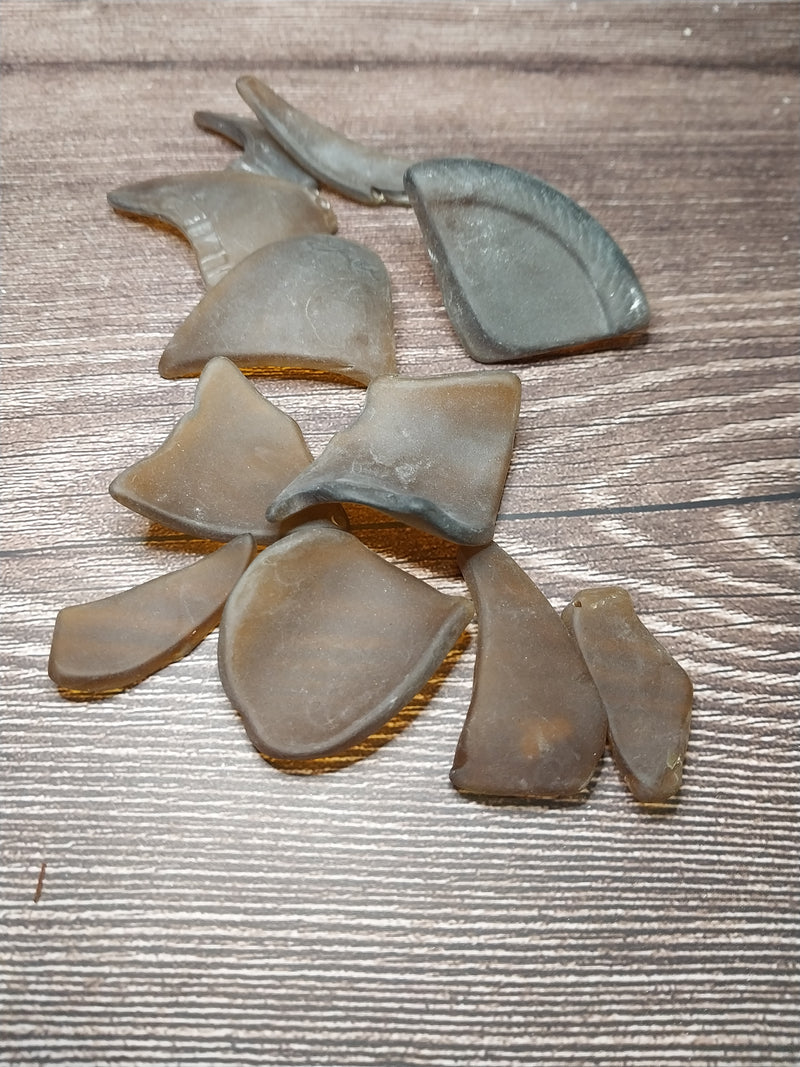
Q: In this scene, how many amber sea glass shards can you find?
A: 11